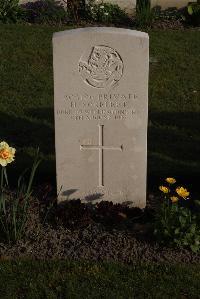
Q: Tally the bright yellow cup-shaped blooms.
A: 4